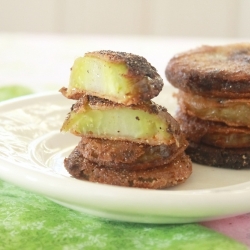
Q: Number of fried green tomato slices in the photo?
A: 8